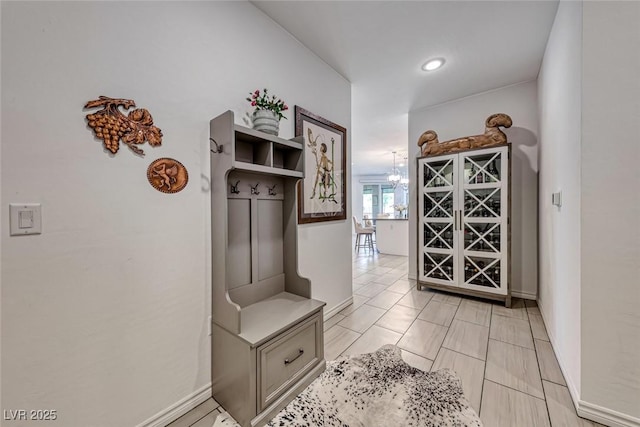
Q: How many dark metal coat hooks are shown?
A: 4